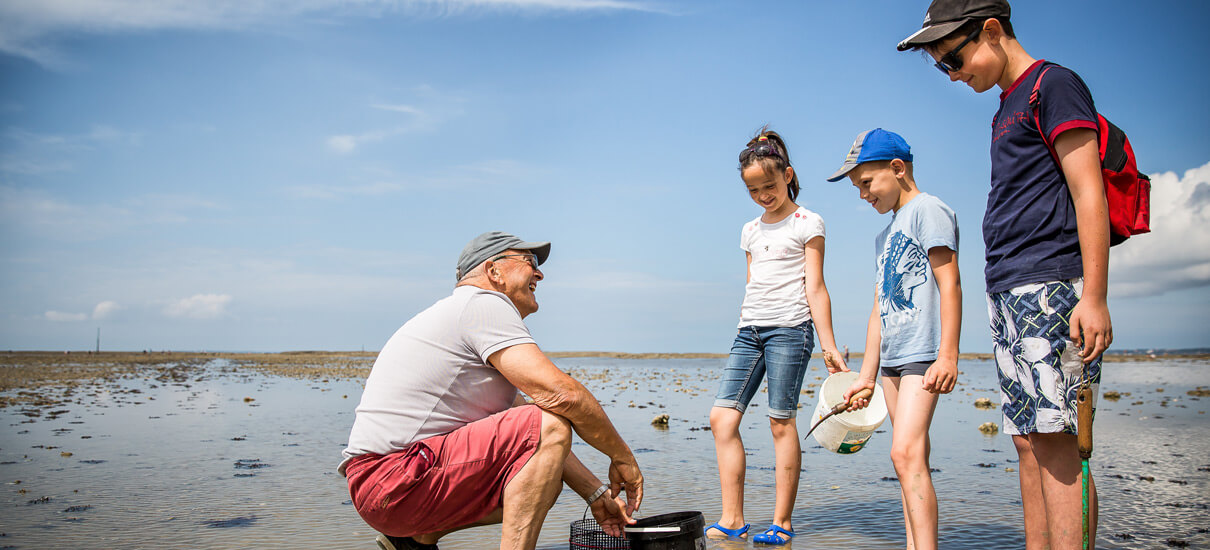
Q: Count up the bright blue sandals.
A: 2